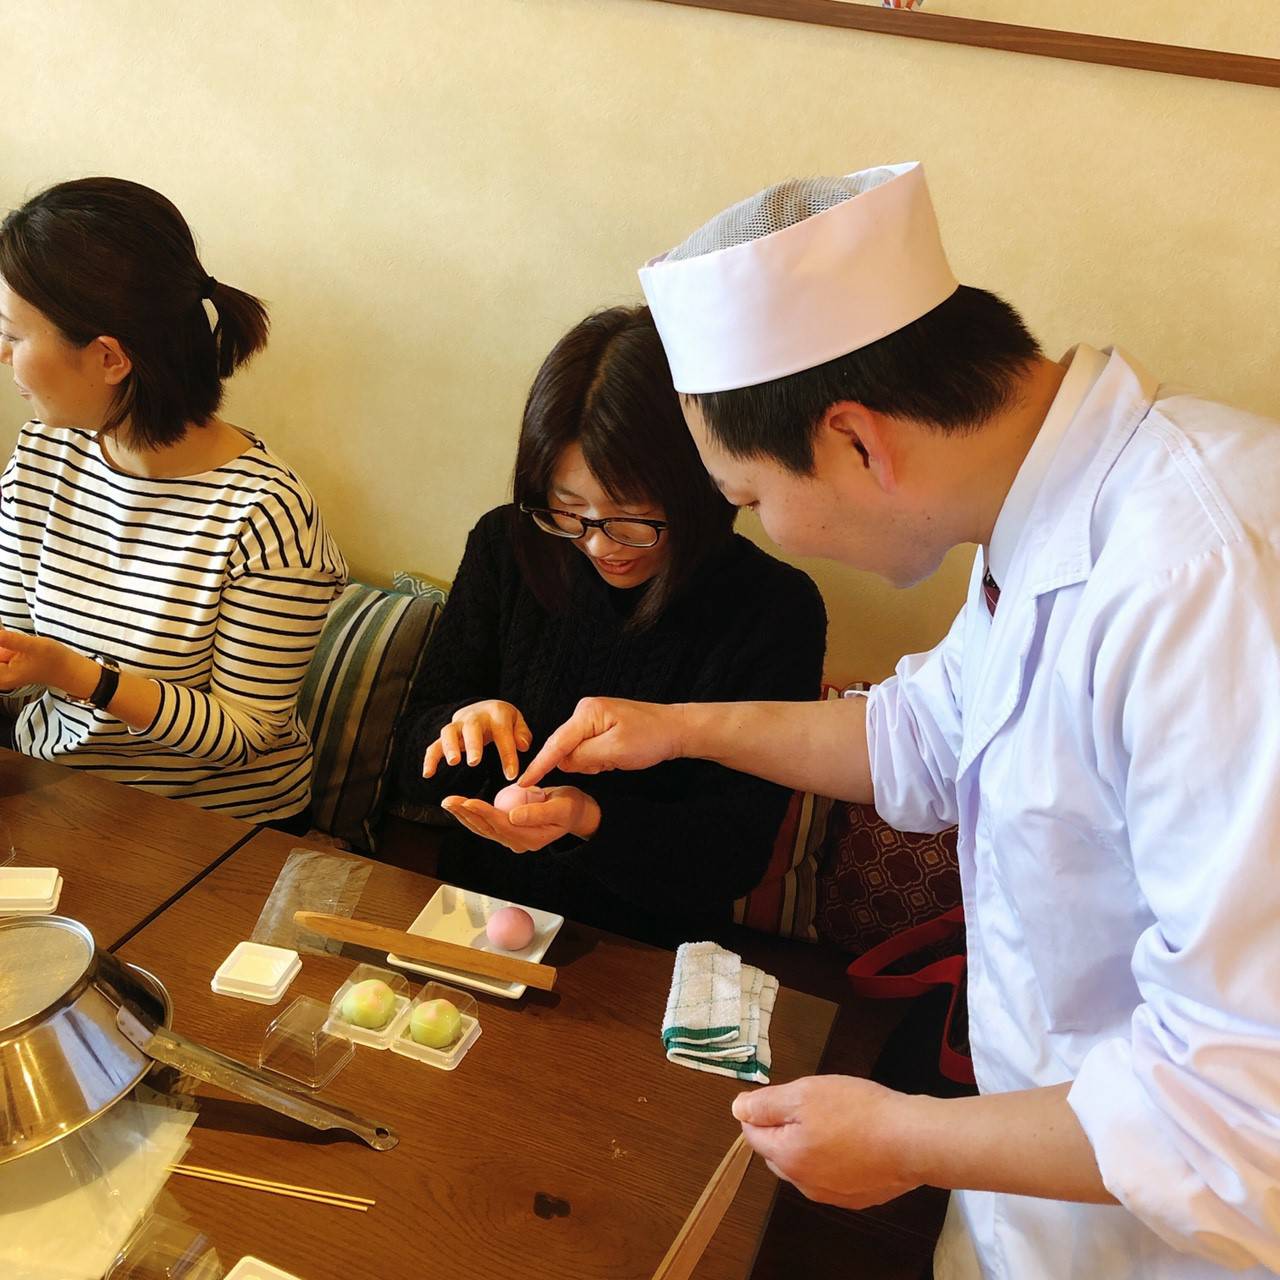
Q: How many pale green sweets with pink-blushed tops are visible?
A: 2